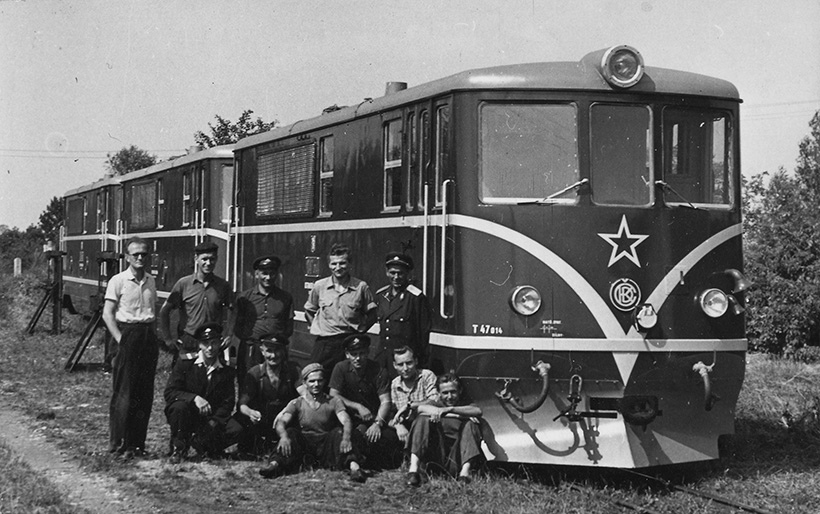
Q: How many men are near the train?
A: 11